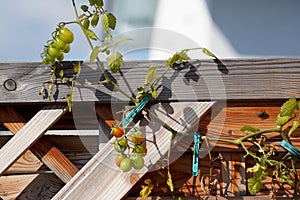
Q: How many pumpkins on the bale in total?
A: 0